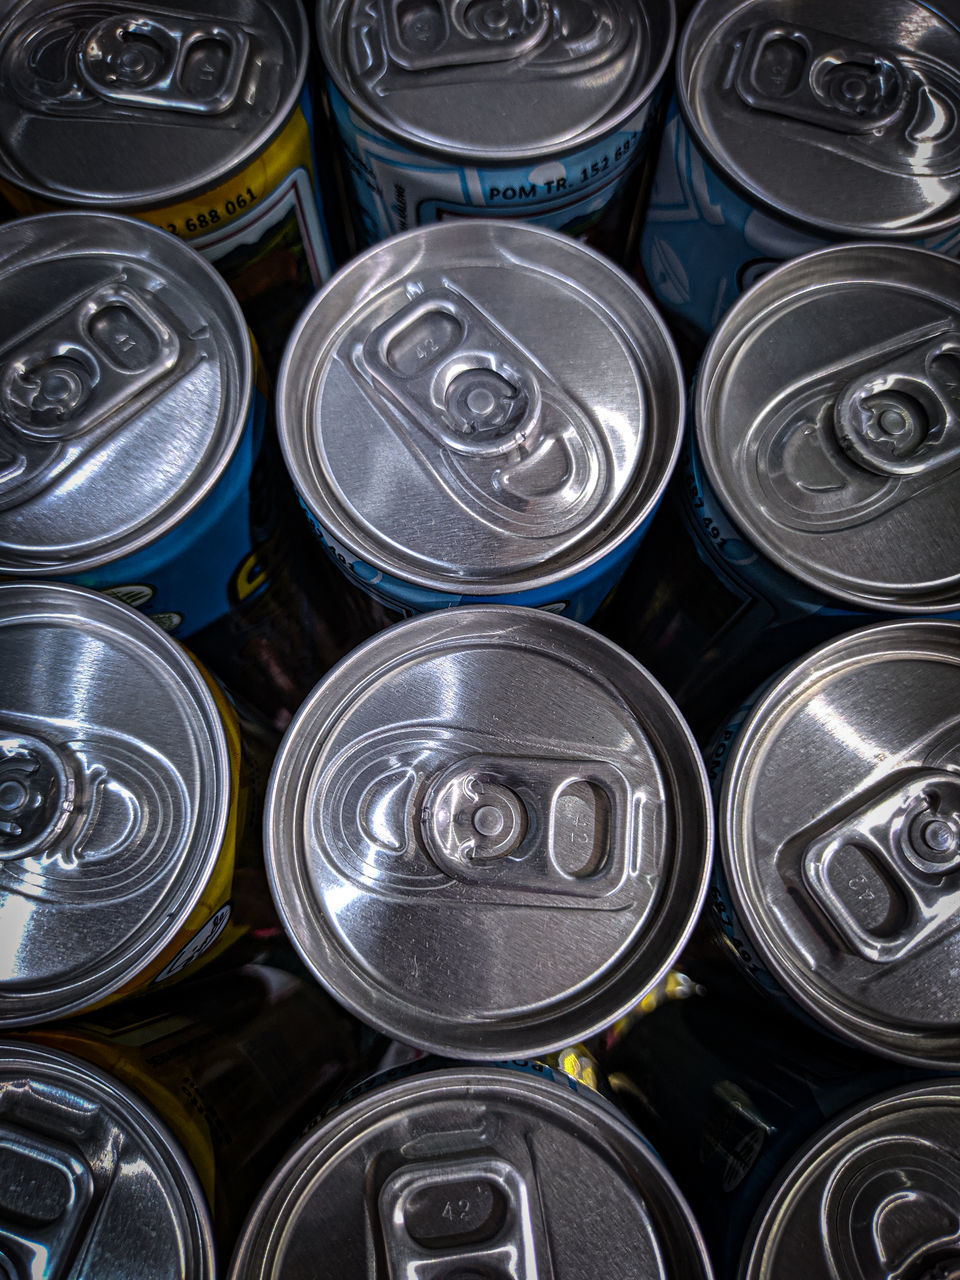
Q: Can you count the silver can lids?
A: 12